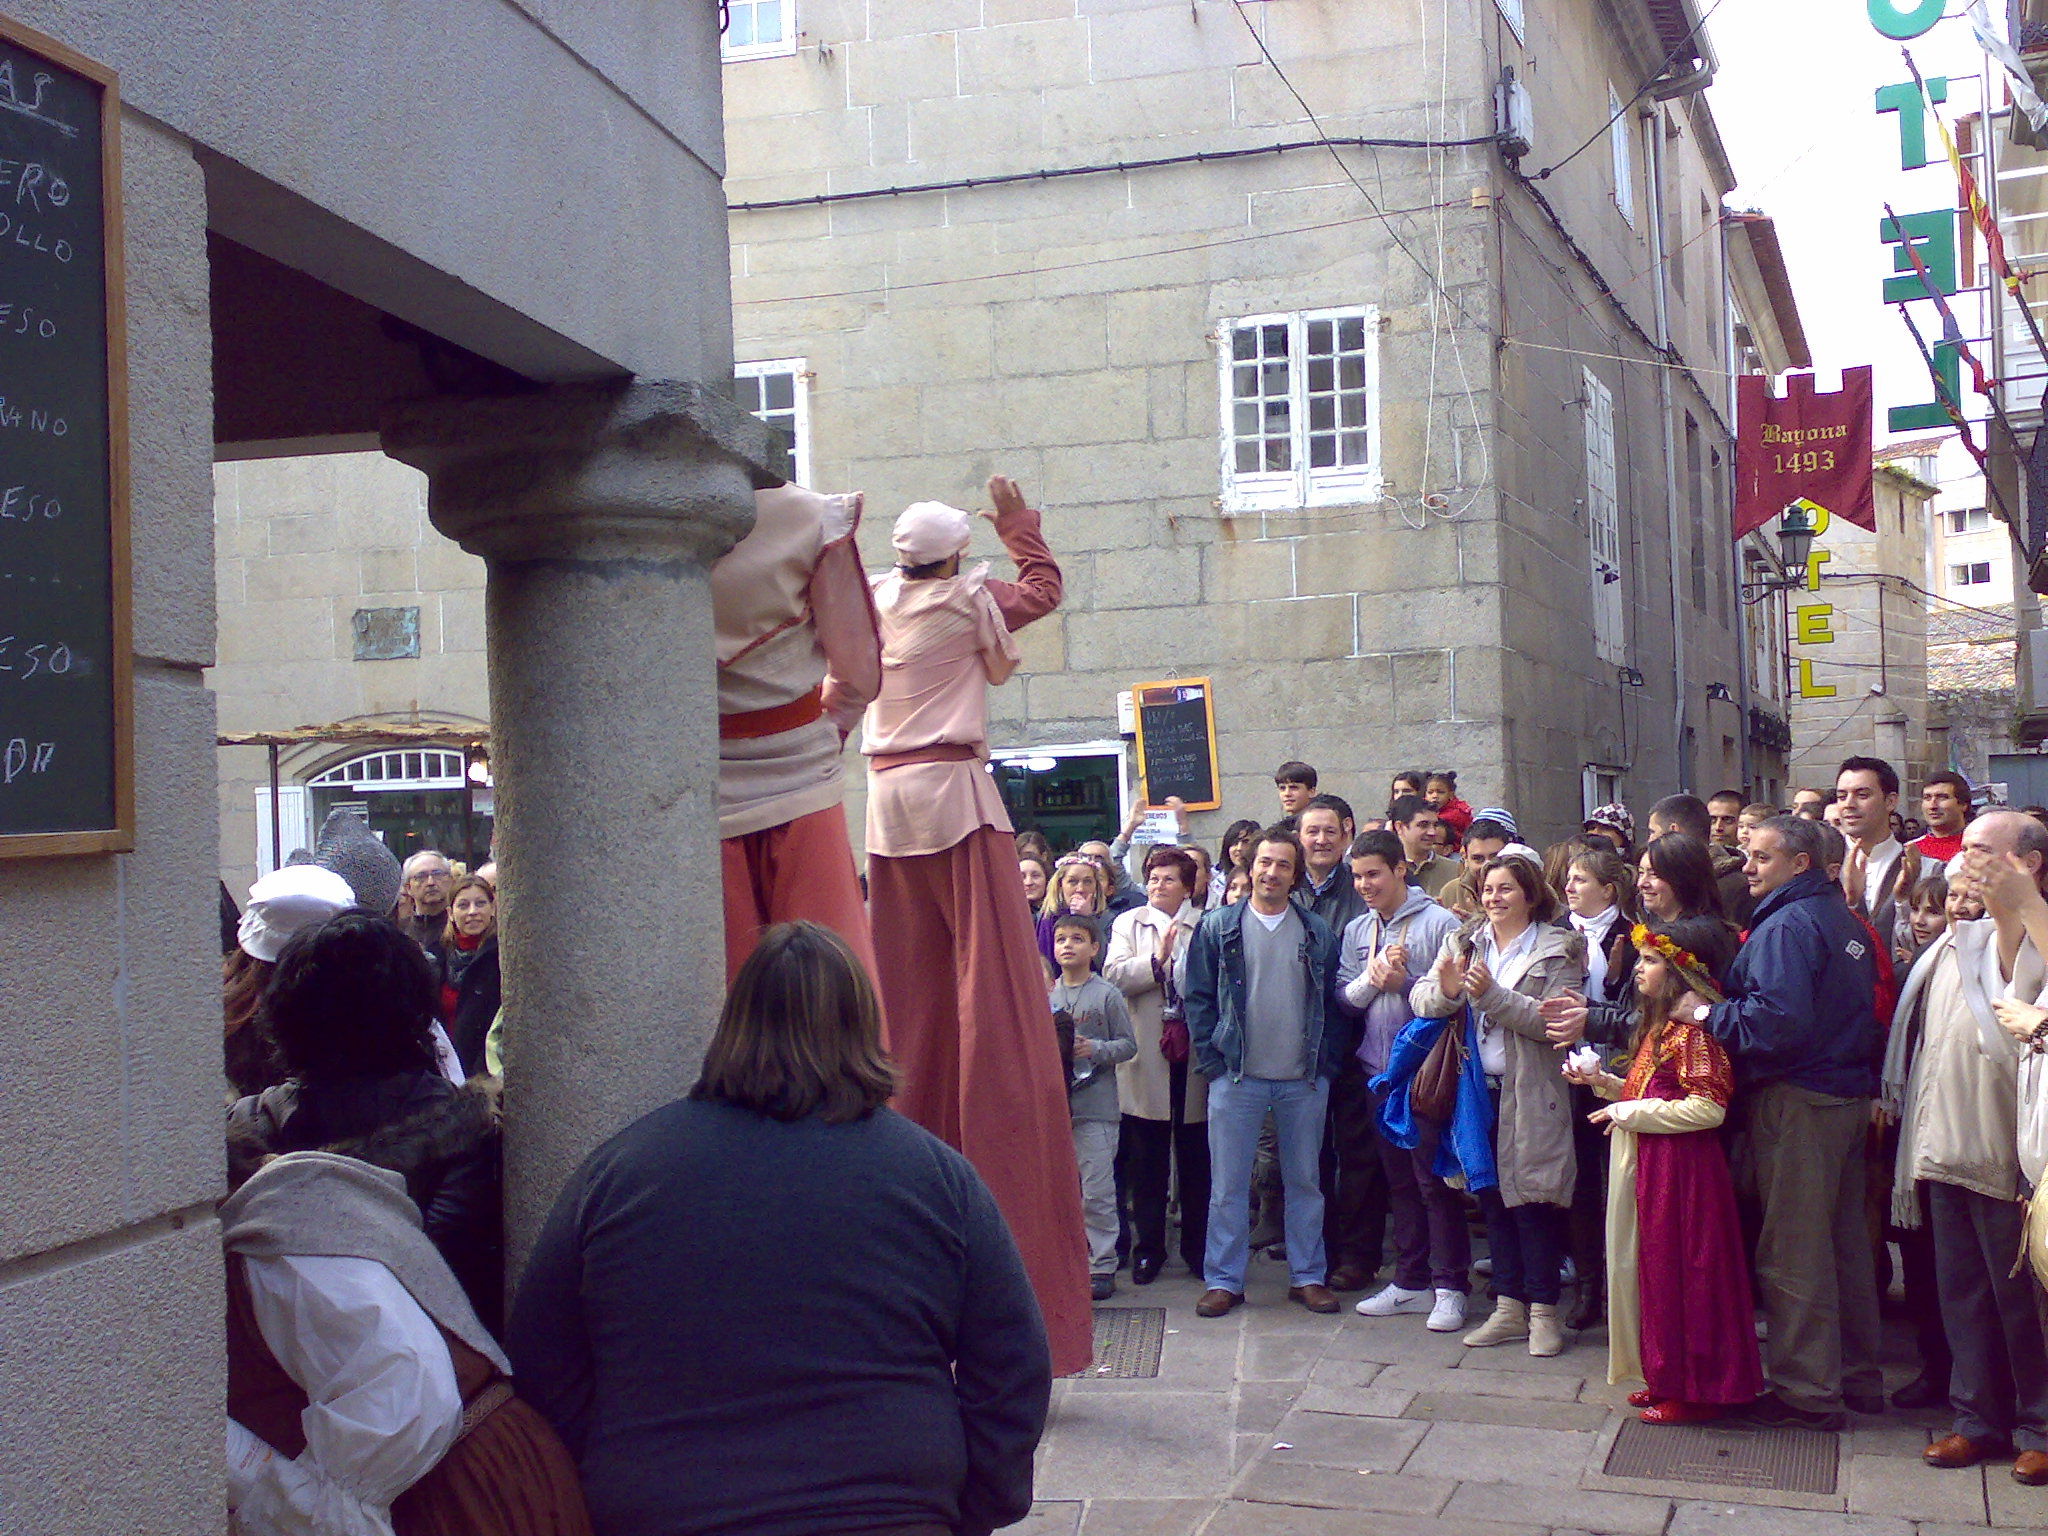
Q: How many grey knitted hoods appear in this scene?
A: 2